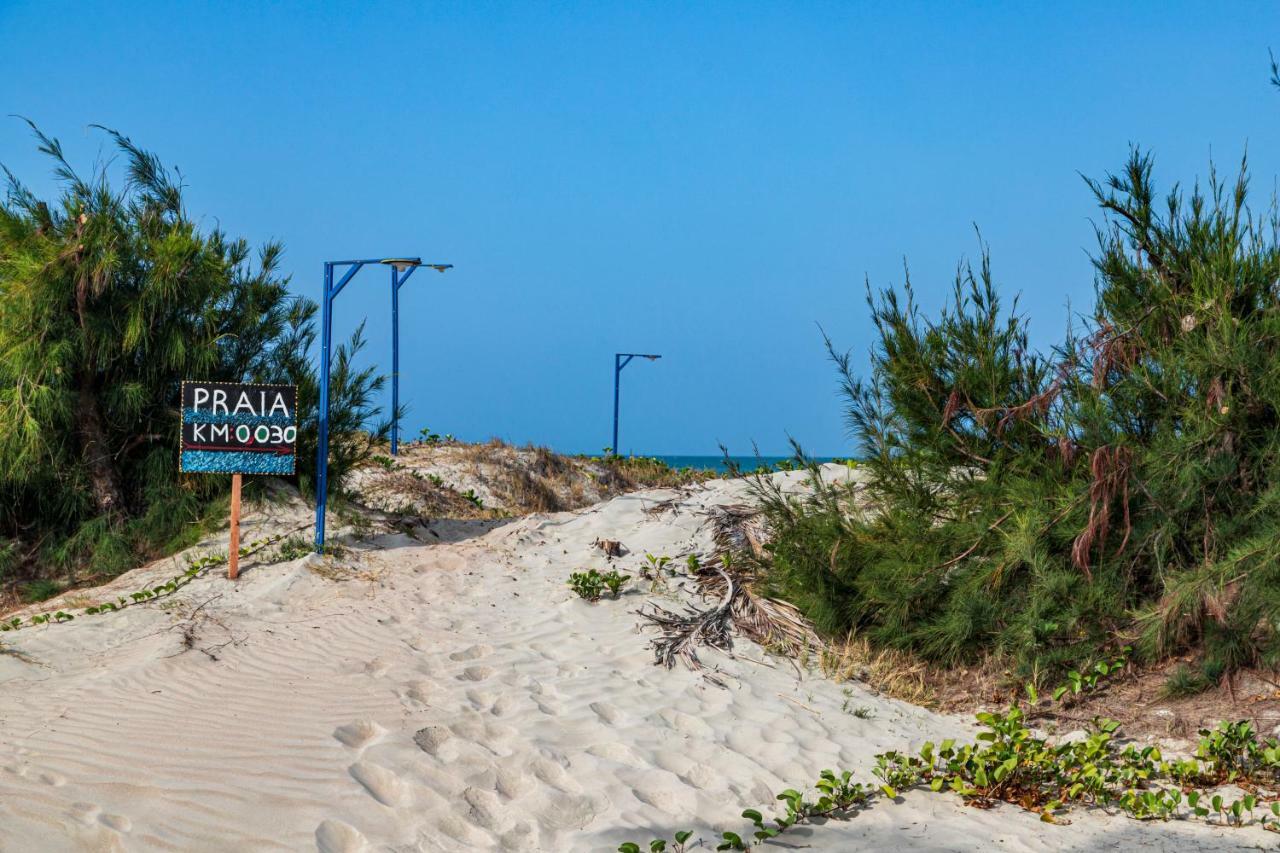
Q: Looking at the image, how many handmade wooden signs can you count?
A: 1